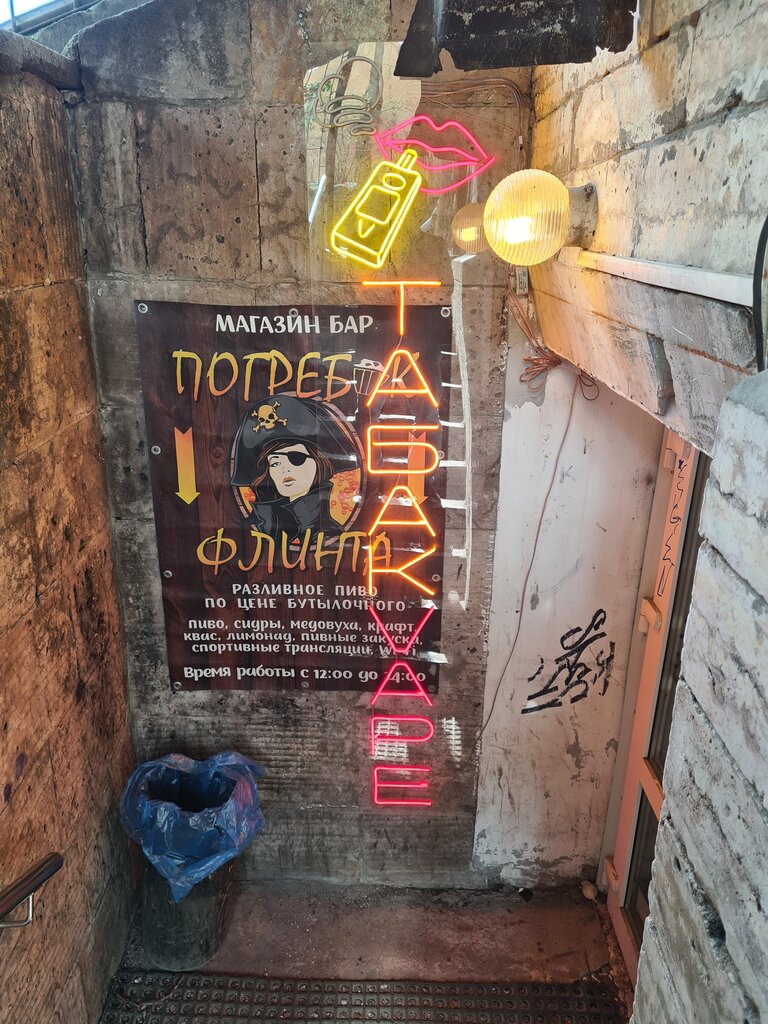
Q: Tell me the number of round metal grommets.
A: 10